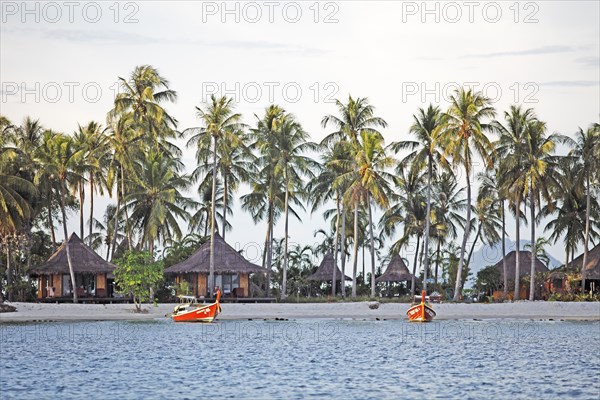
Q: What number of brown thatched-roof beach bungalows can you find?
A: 6